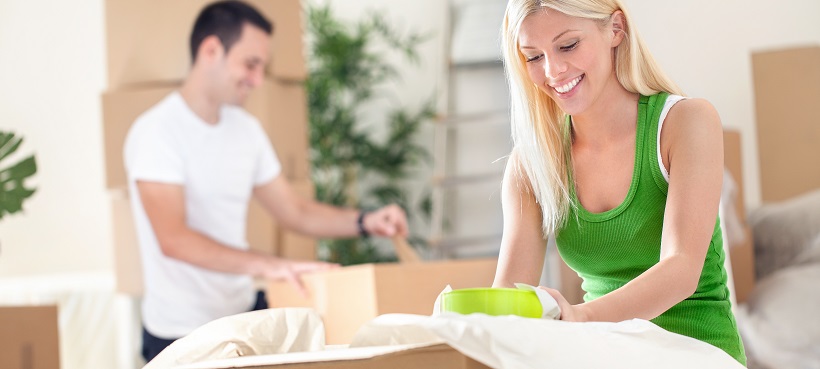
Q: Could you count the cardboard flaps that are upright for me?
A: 1